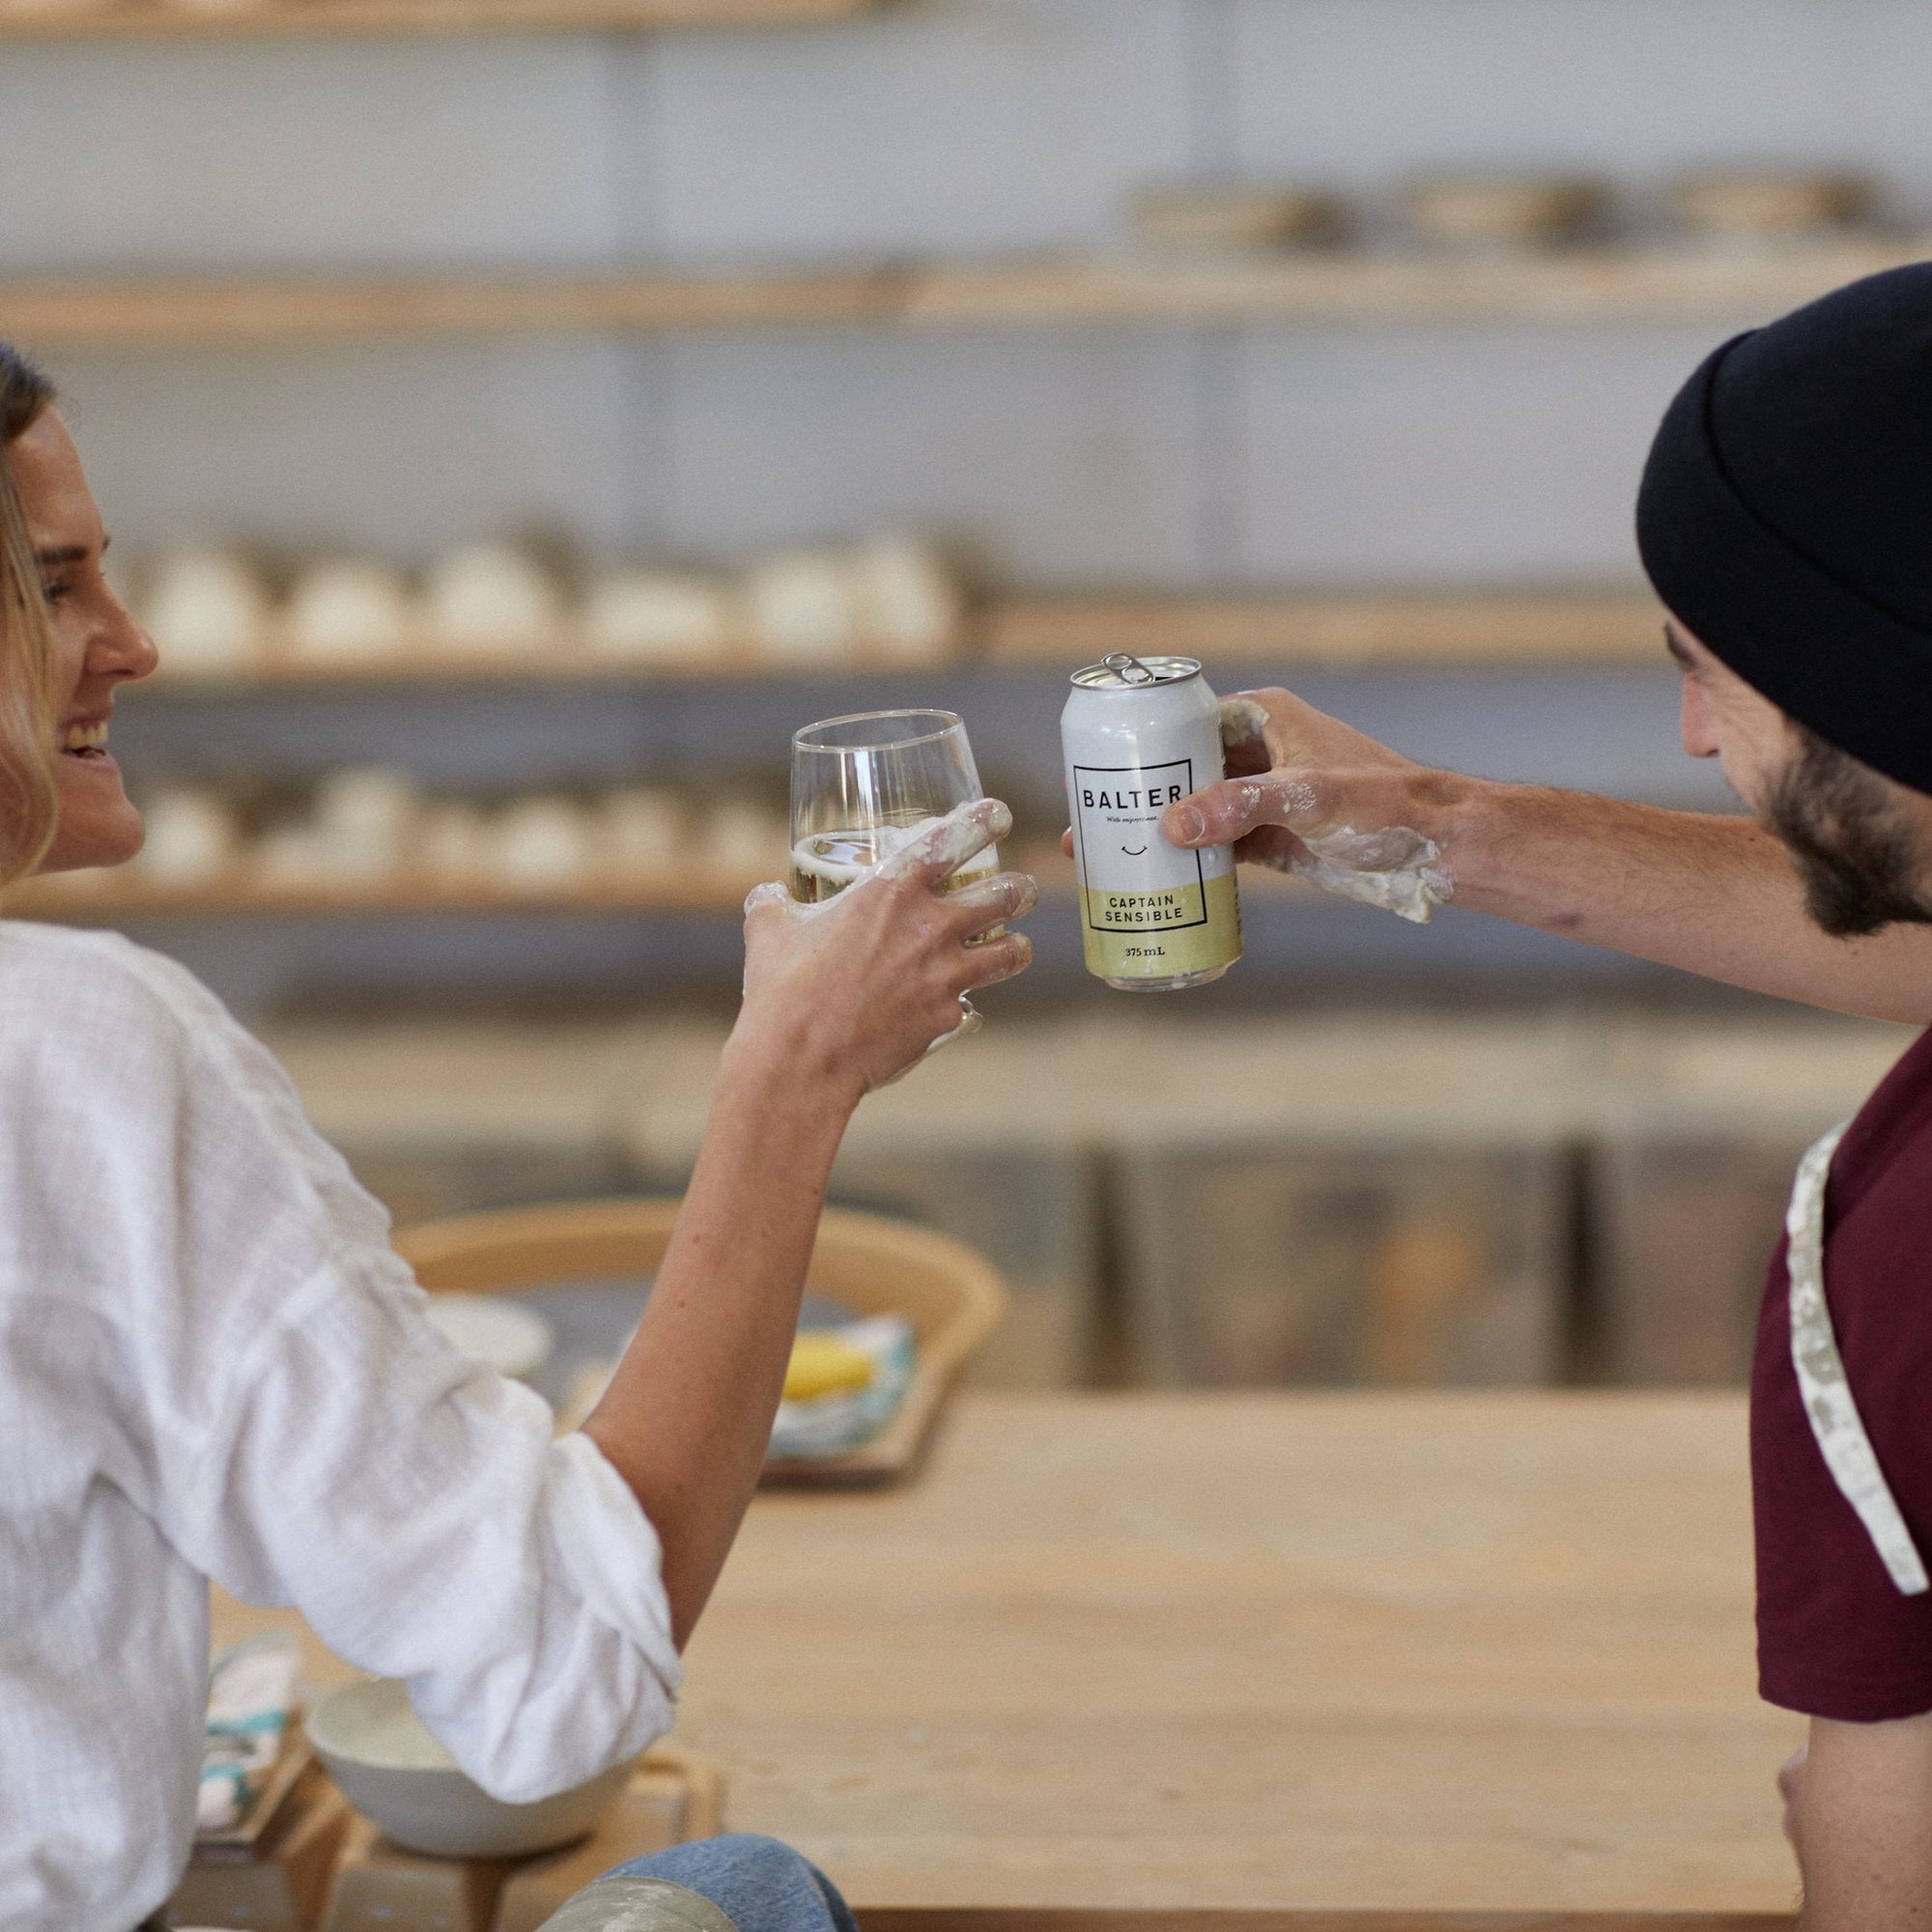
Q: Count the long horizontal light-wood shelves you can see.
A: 4